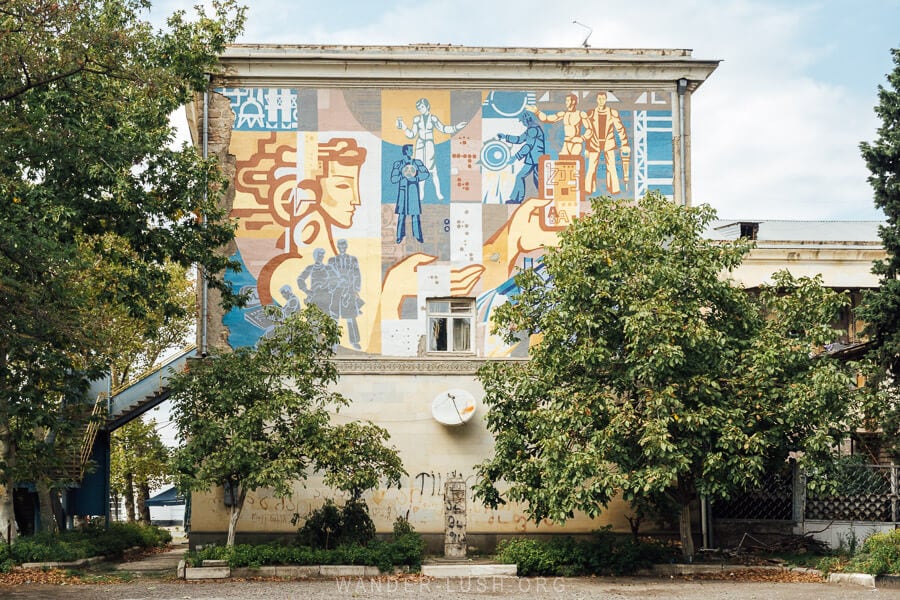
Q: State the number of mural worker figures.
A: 8